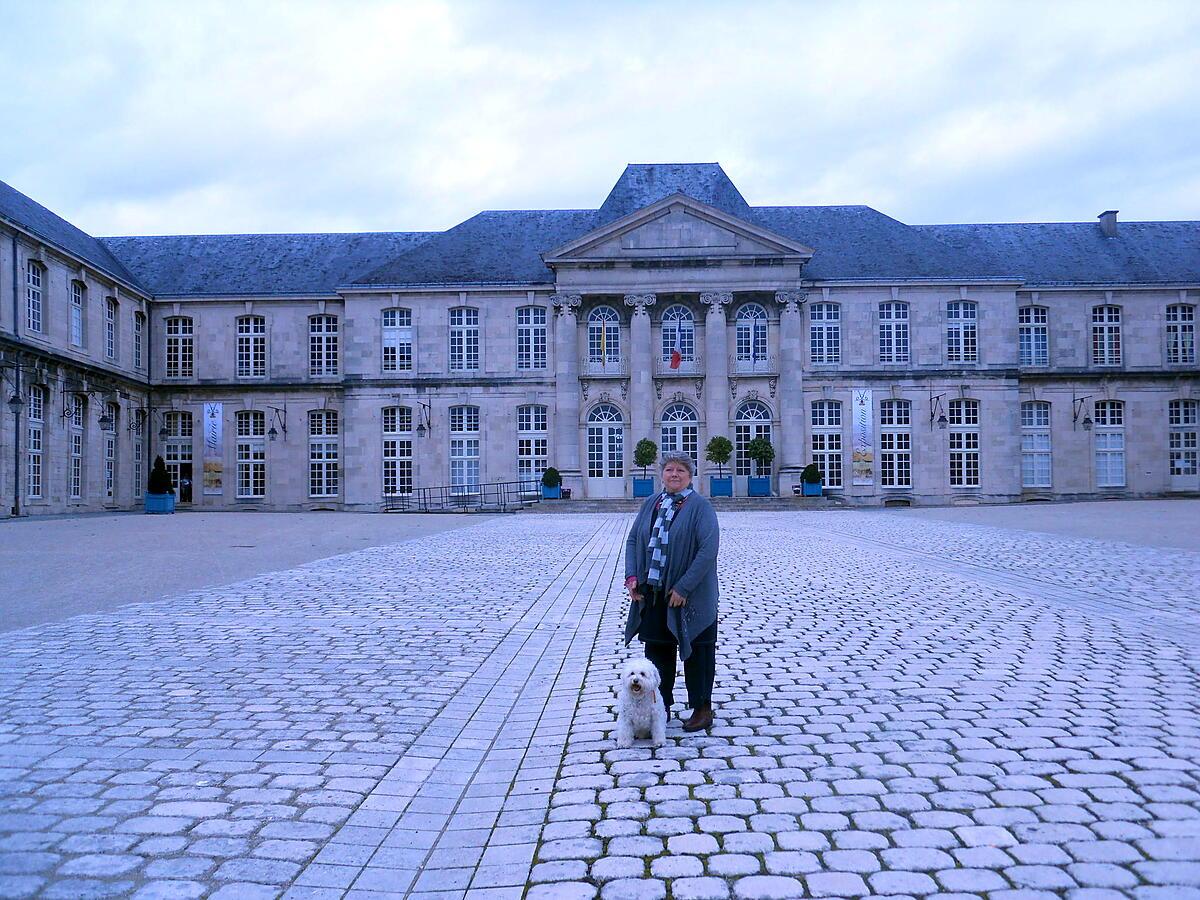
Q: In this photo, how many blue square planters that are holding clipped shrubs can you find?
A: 6